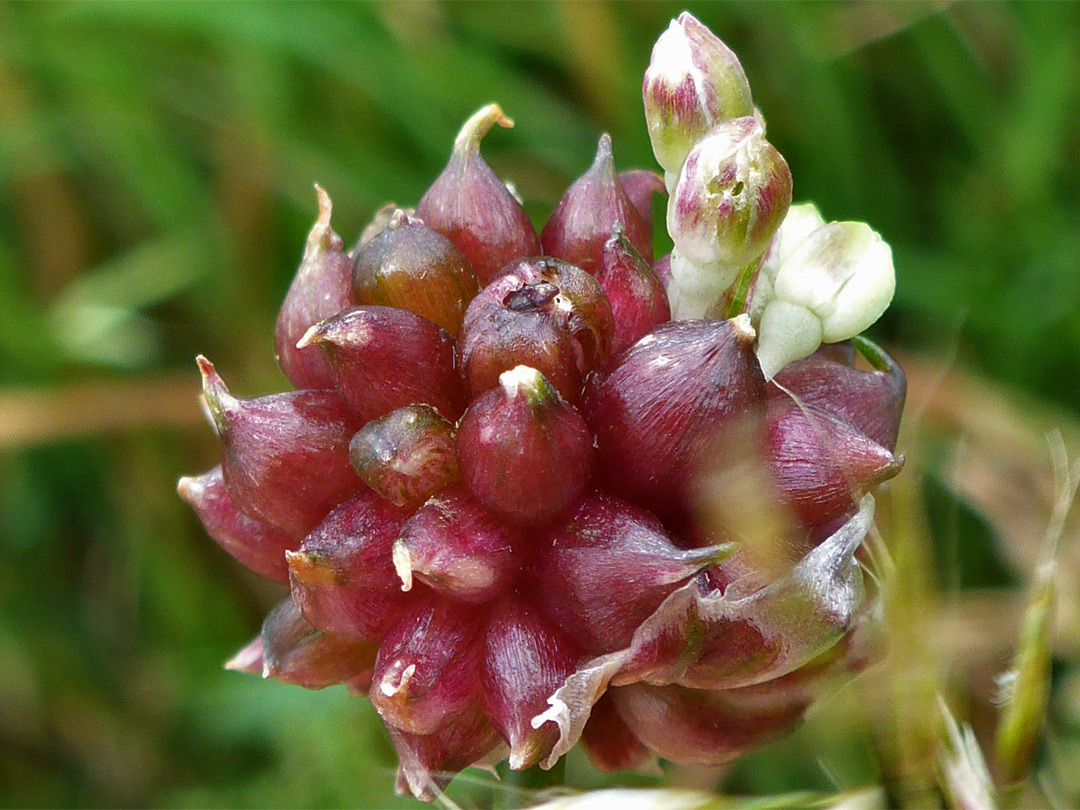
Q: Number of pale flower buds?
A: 4